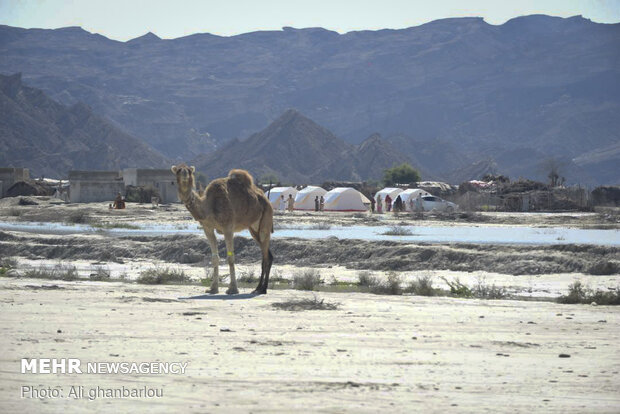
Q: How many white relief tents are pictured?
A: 5